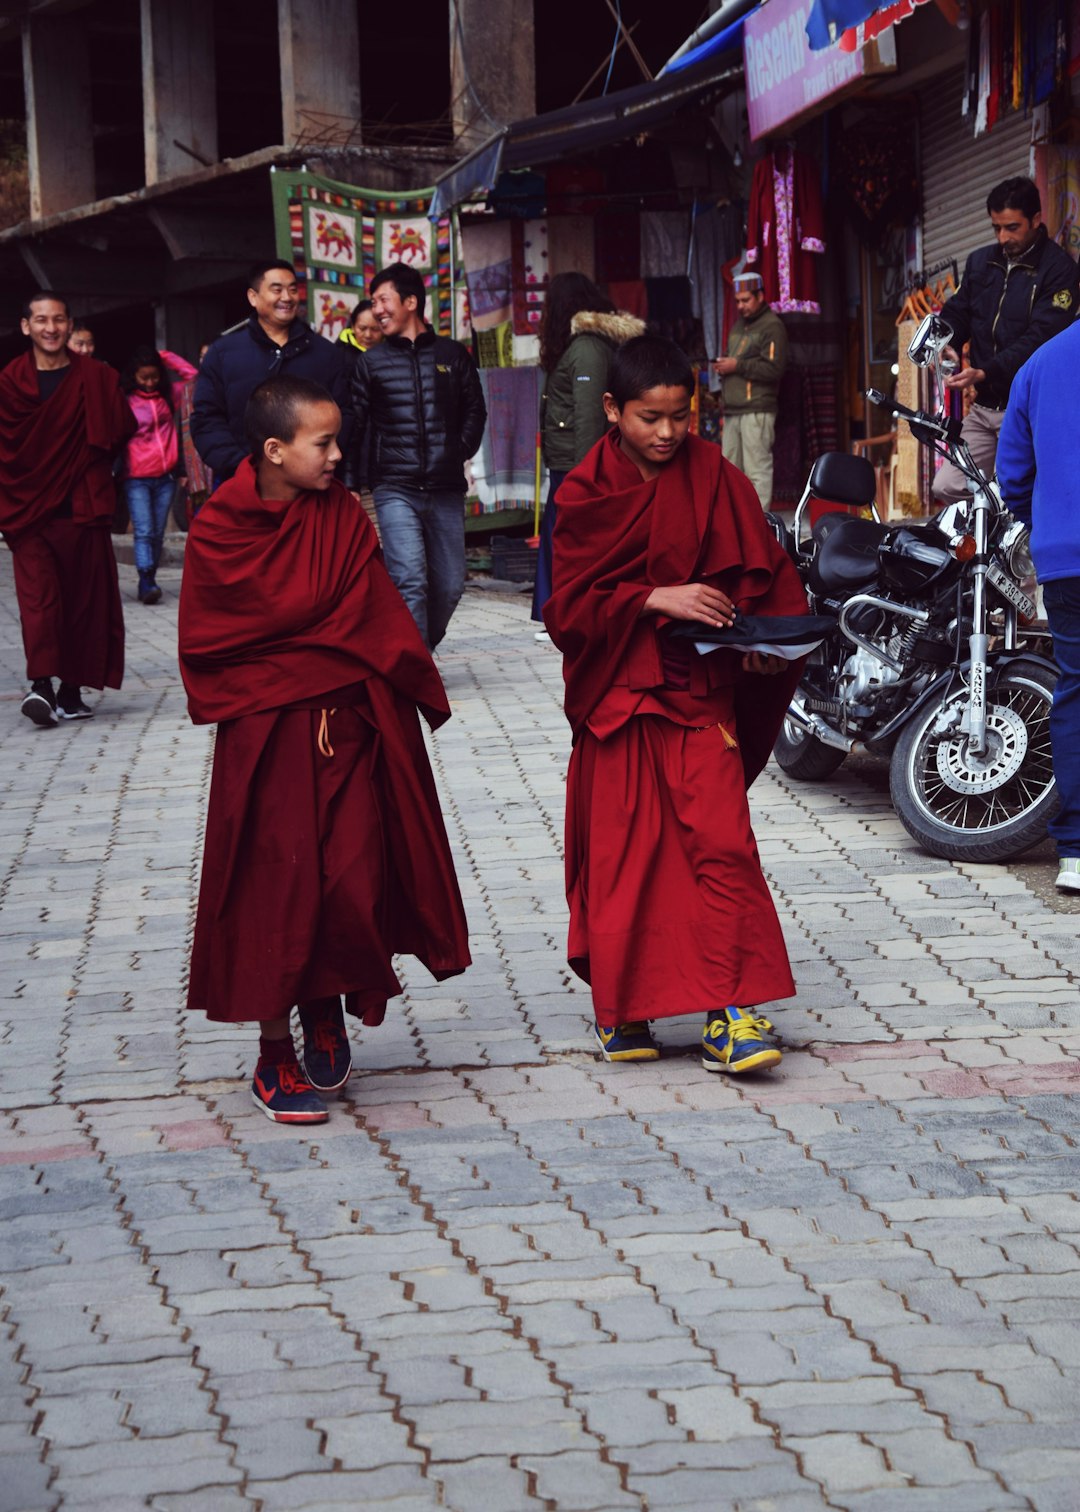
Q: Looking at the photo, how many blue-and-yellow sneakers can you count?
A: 2